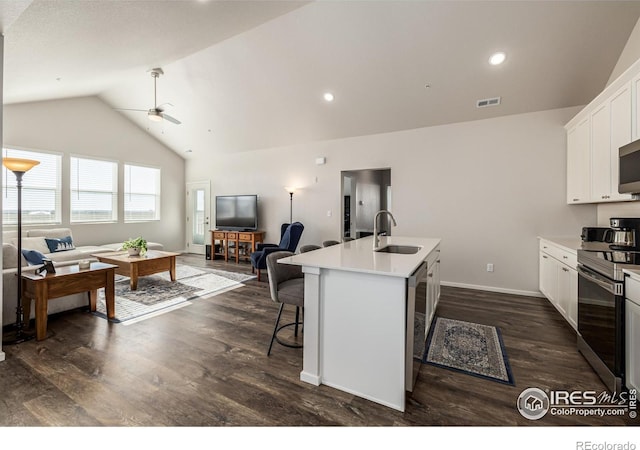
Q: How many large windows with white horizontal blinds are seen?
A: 3